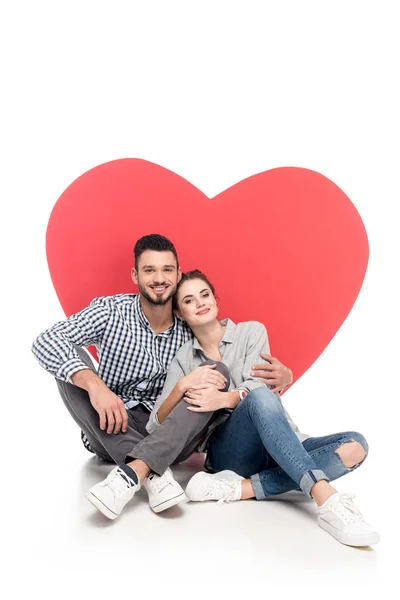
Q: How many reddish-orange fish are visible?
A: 0